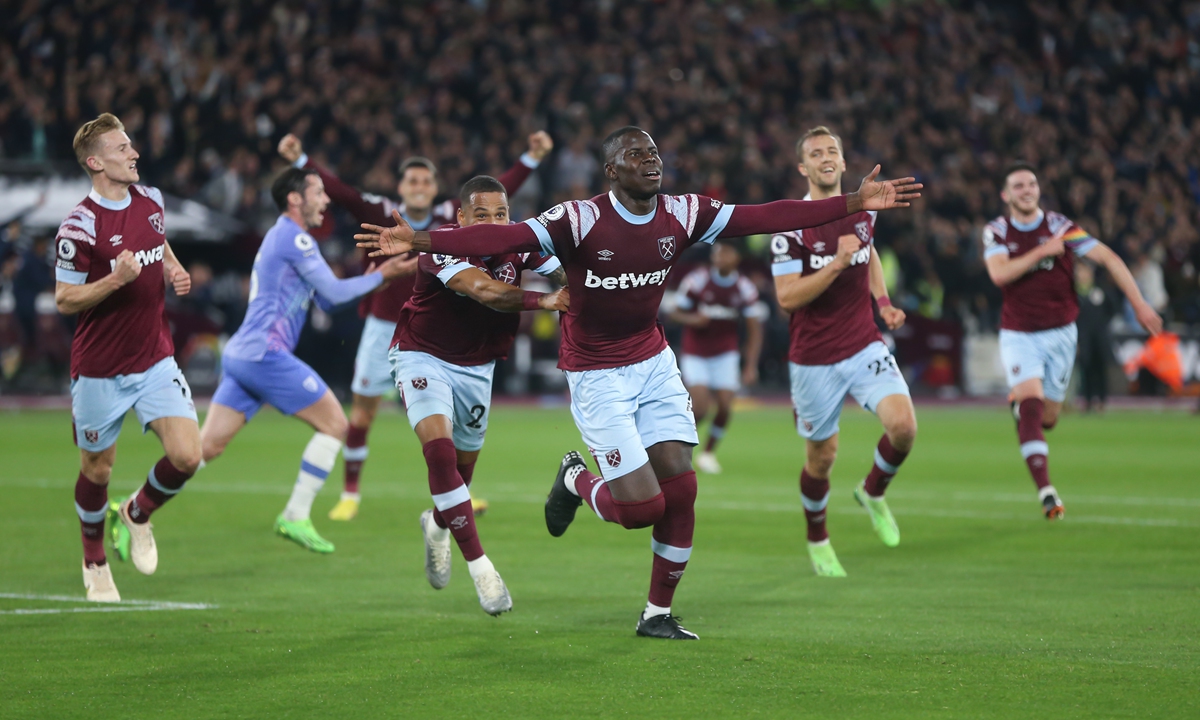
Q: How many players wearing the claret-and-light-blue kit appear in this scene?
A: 7